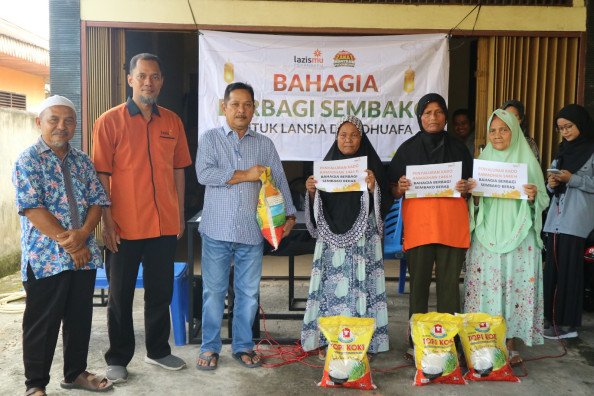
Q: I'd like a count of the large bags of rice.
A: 4